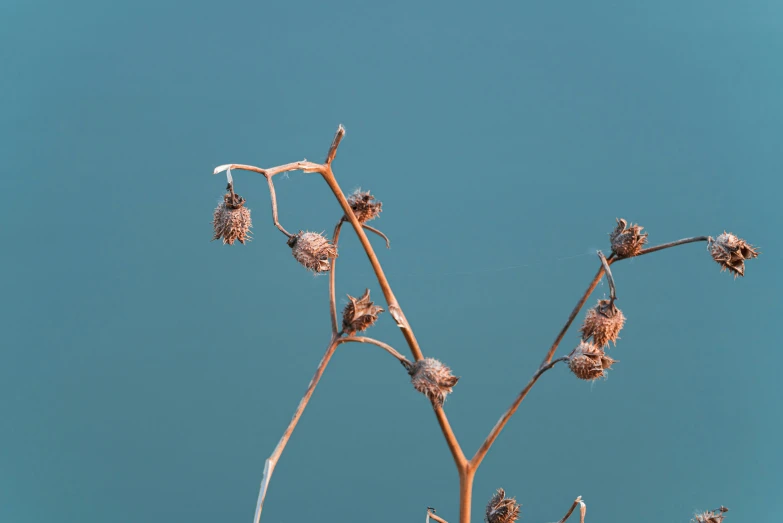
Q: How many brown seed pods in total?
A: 11